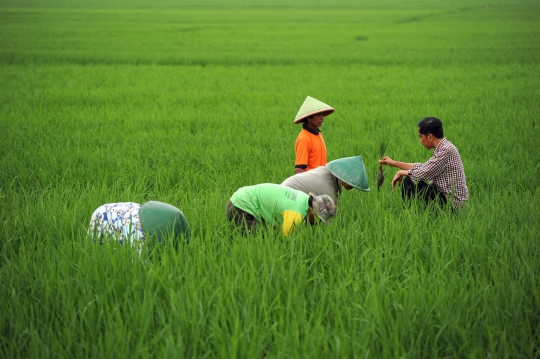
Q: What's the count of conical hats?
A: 3